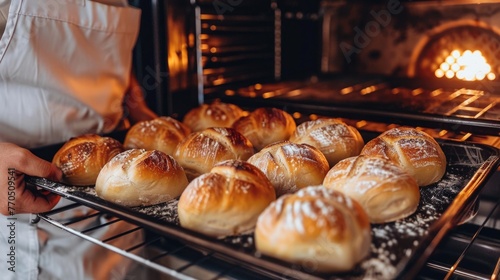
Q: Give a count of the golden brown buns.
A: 12